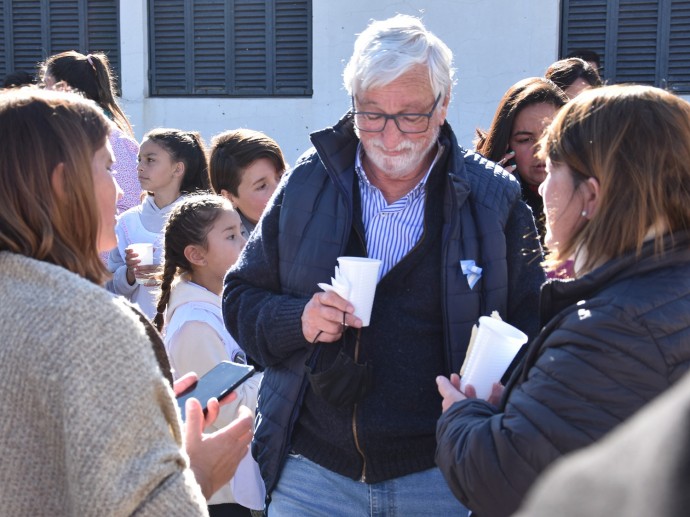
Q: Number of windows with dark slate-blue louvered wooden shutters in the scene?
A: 3